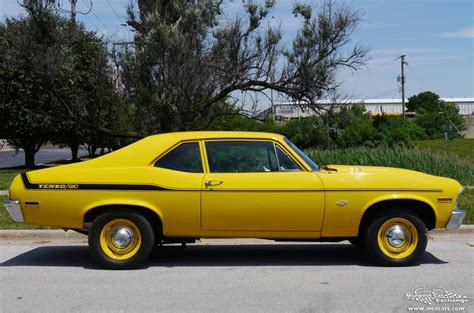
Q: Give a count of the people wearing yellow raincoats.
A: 0